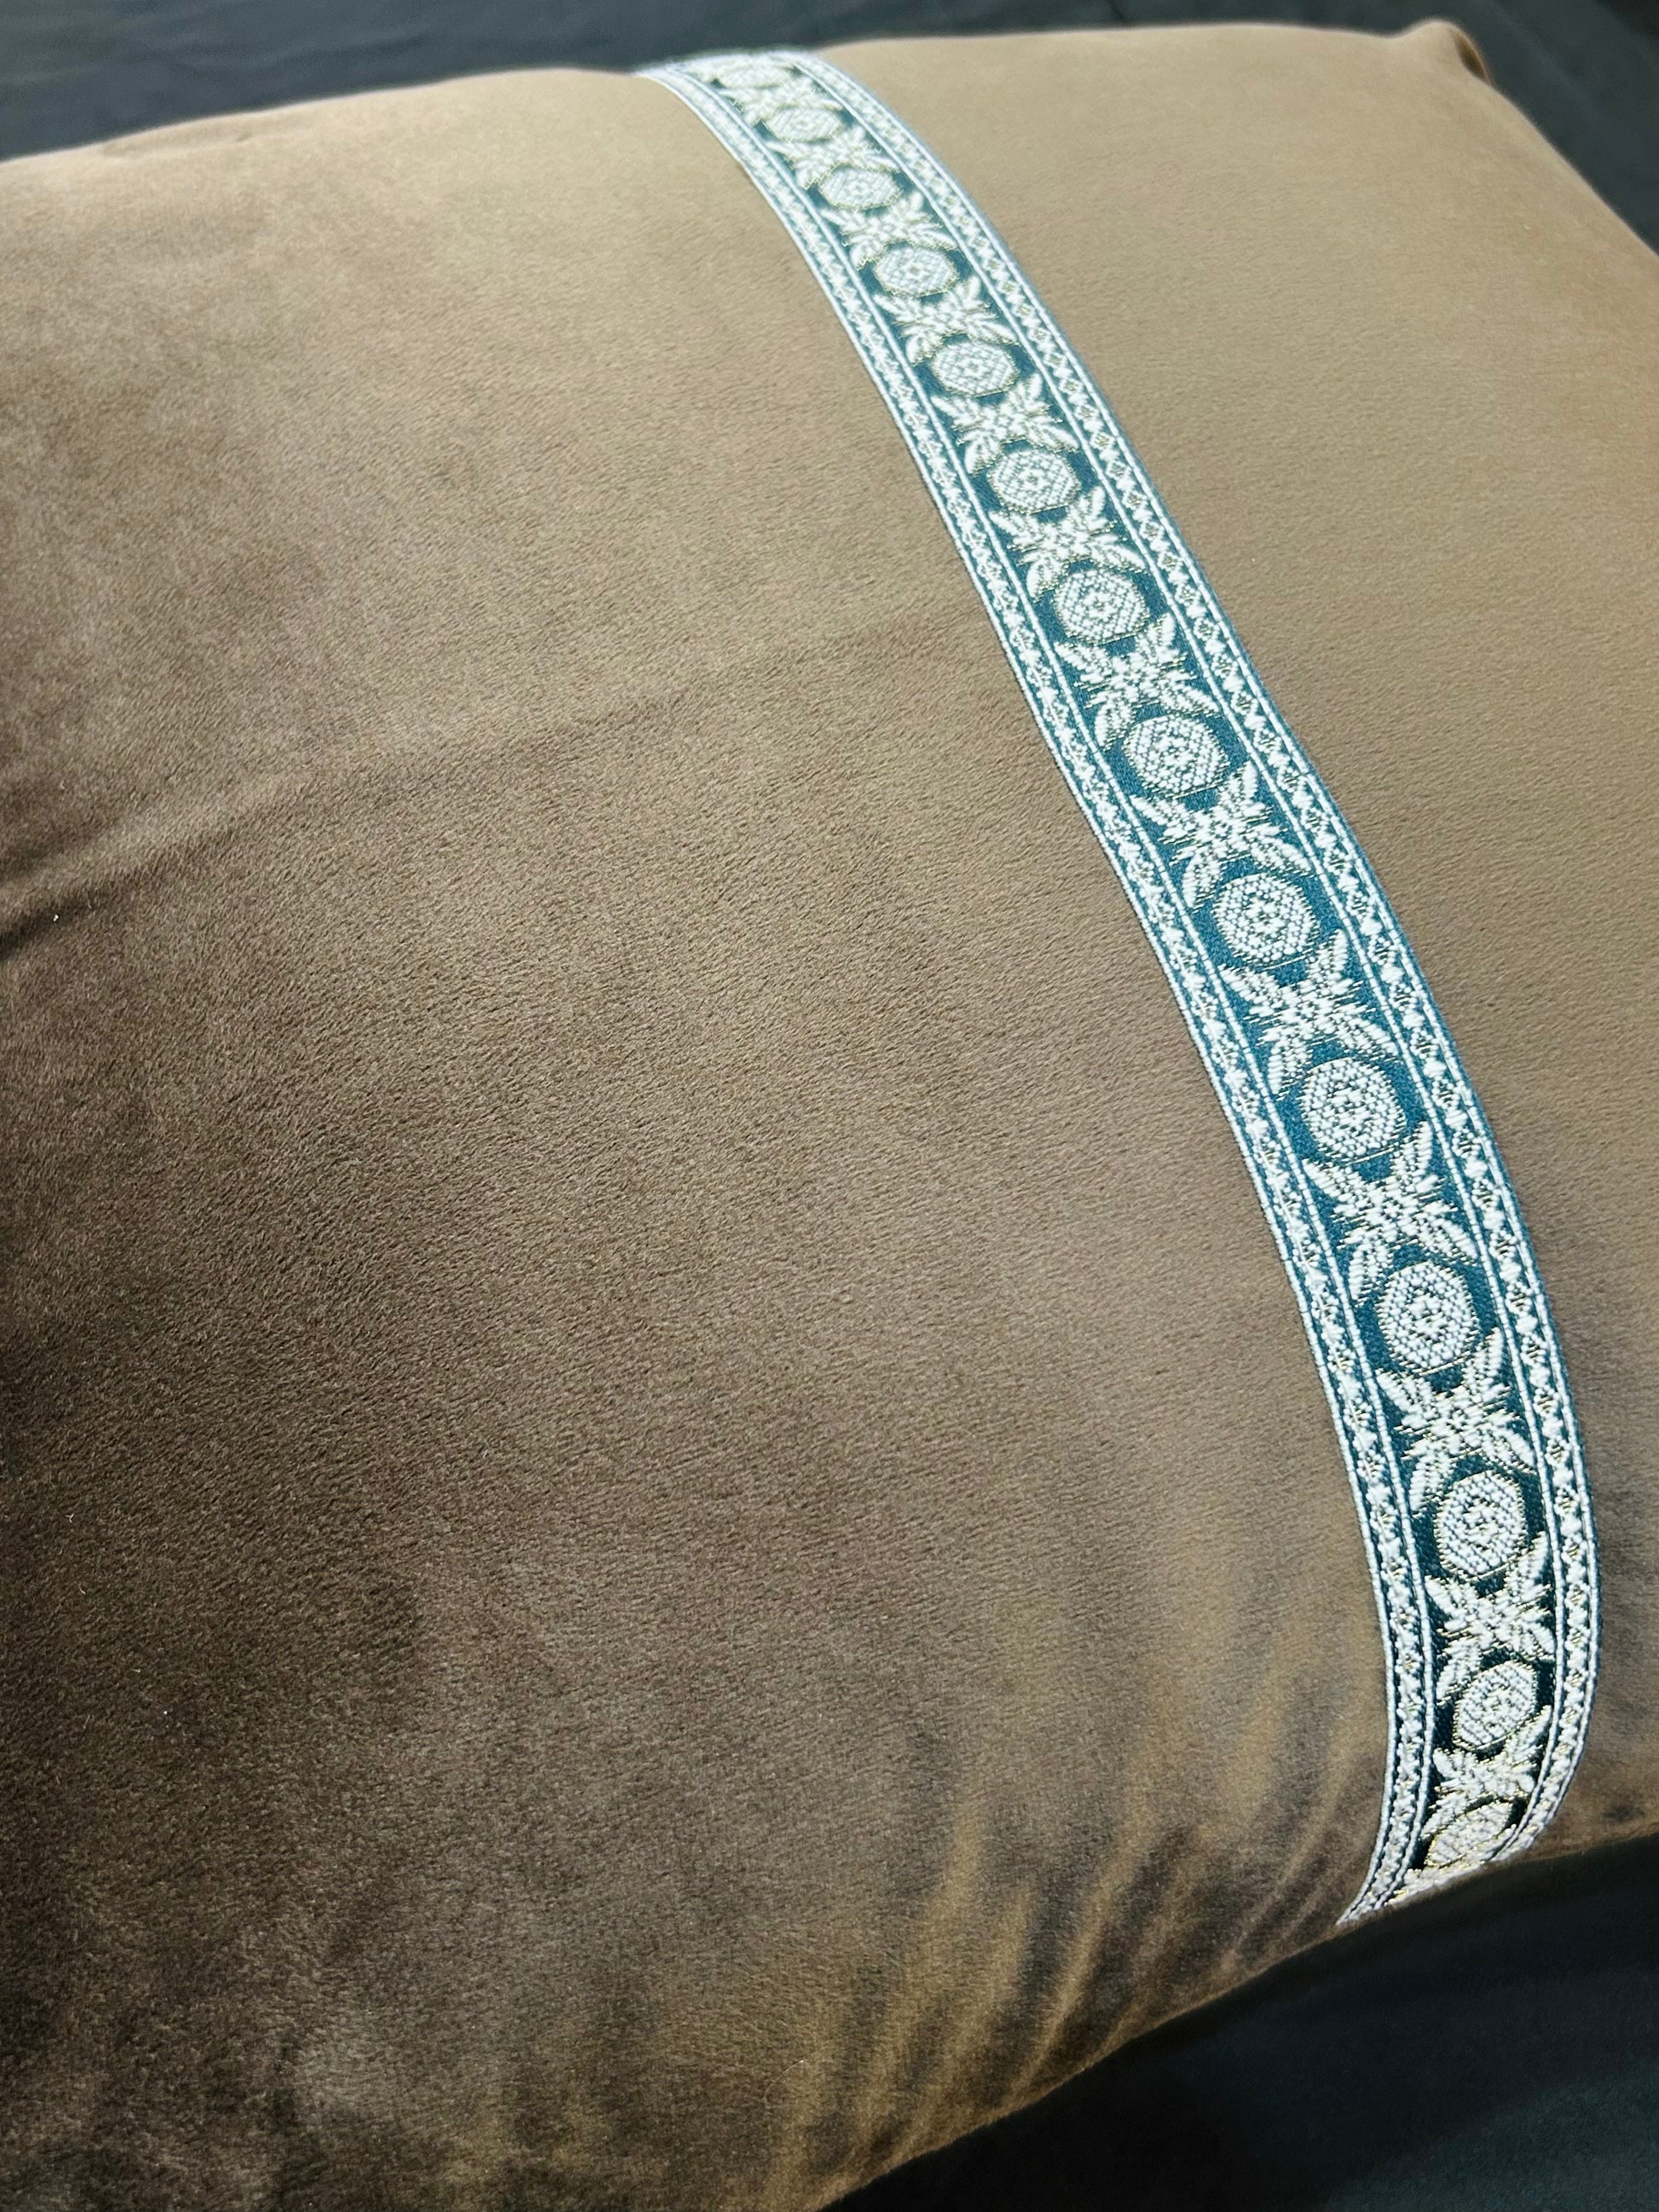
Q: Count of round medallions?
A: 14